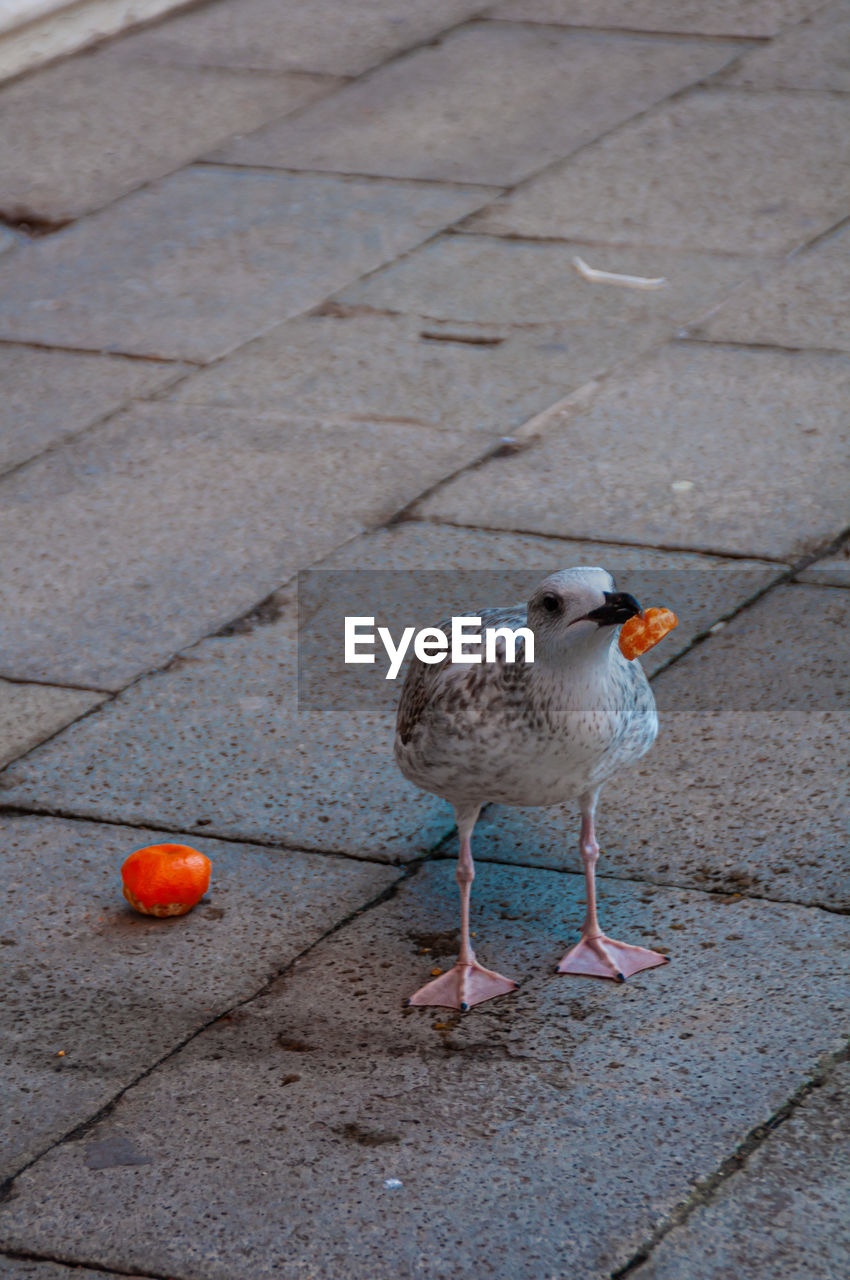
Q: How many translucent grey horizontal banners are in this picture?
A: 1